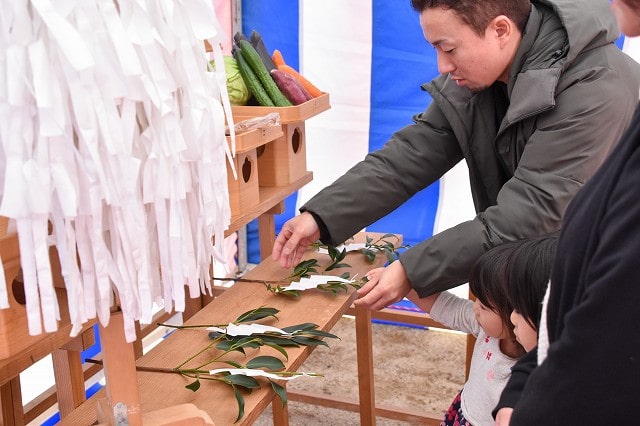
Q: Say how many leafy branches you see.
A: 4